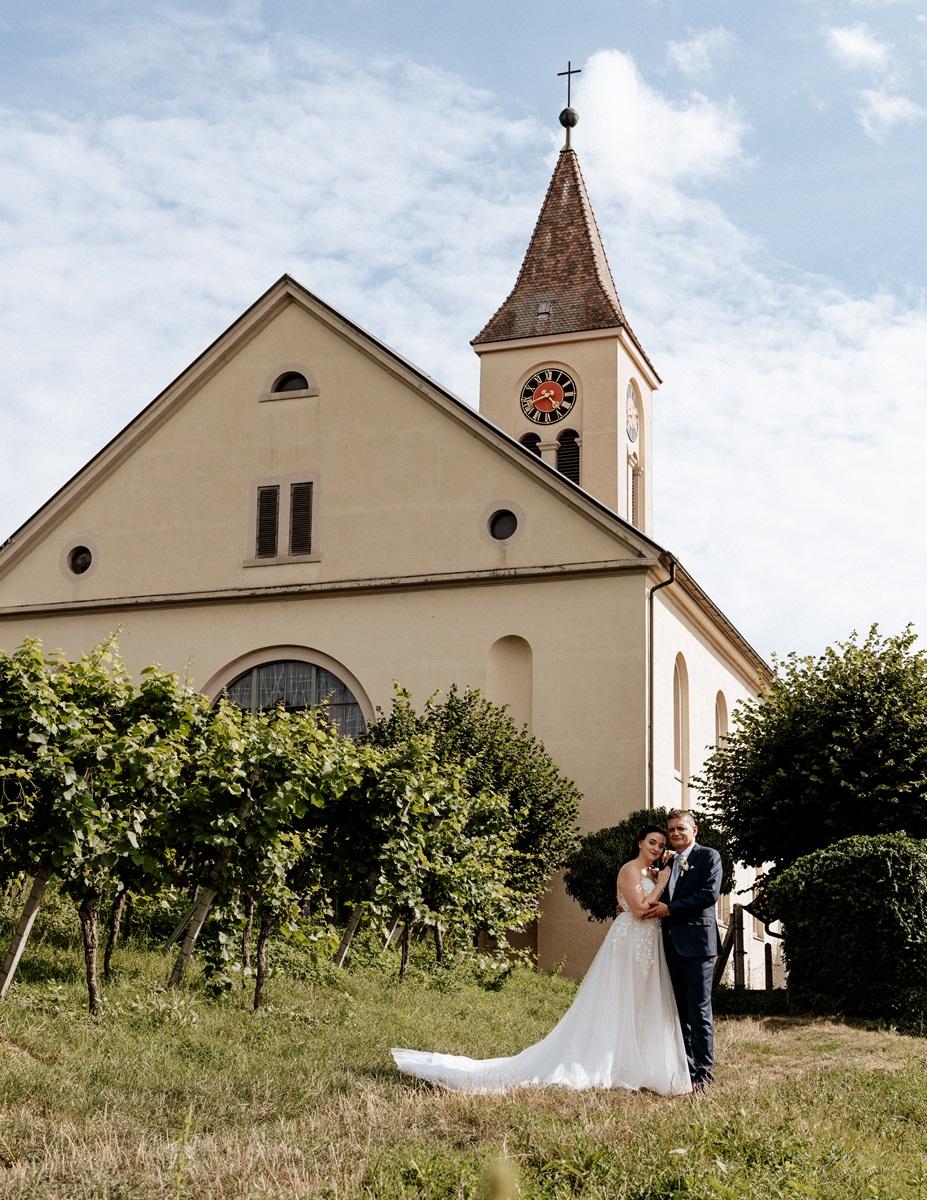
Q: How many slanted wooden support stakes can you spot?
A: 5